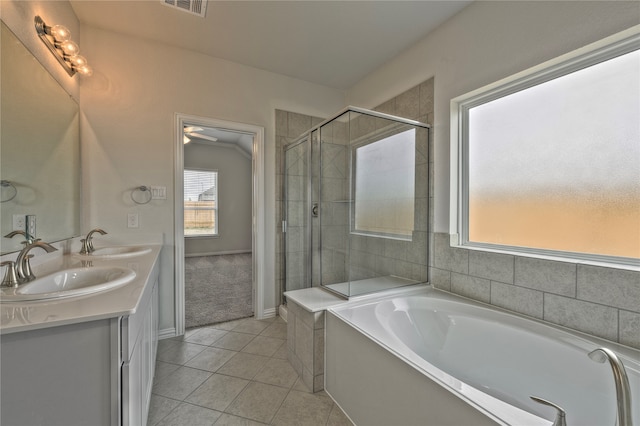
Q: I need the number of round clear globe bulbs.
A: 4